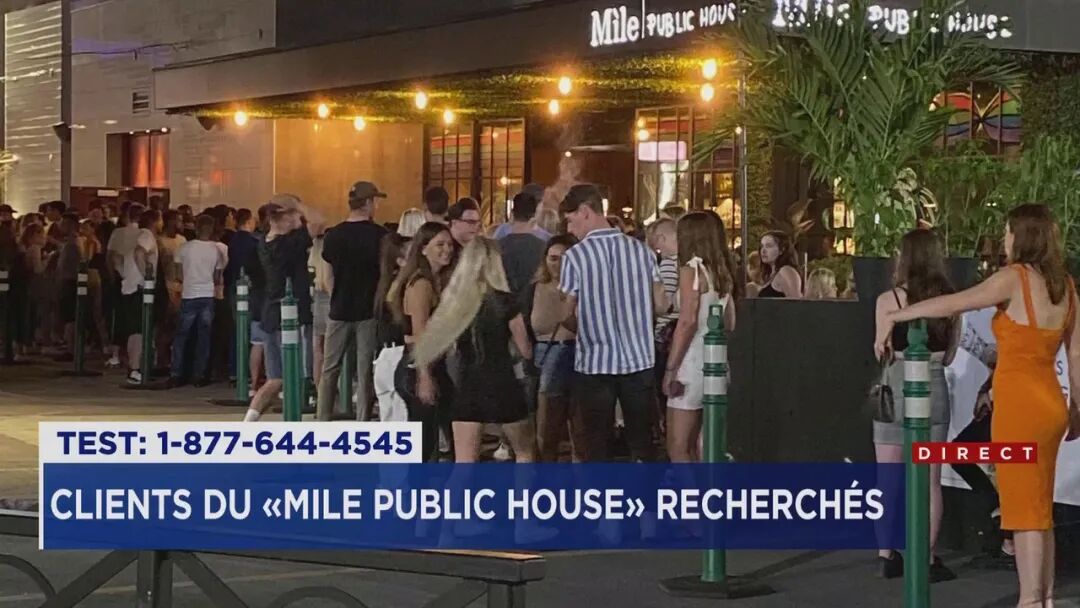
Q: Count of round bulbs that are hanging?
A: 9